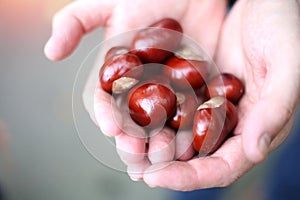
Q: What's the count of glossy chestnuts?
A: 8